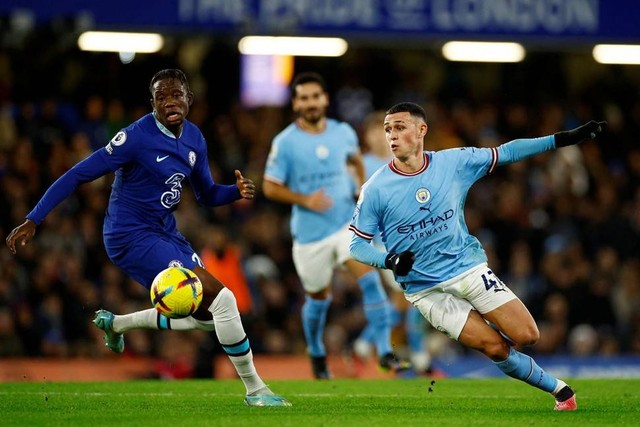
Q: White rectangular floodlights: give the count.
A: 4